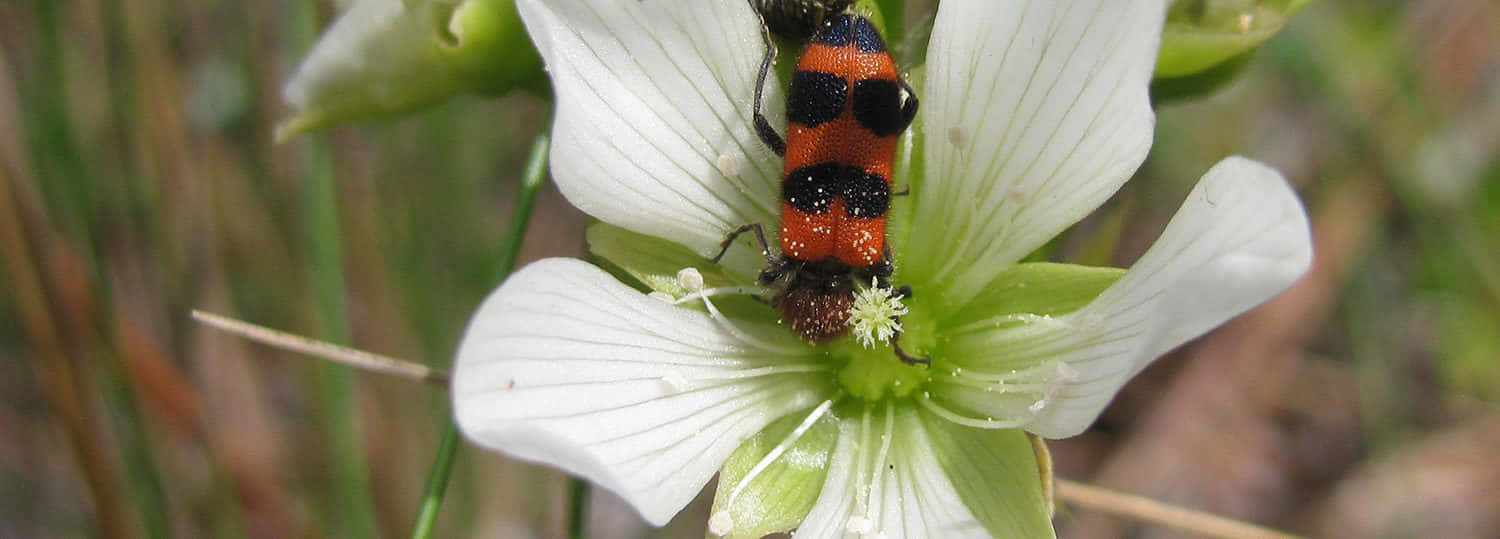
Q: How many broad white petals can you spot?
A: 5